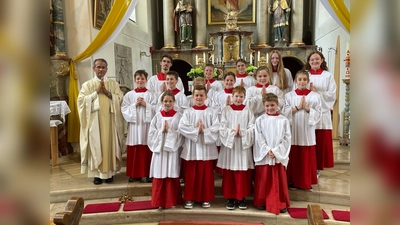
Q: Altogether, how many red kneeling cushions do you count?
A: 4